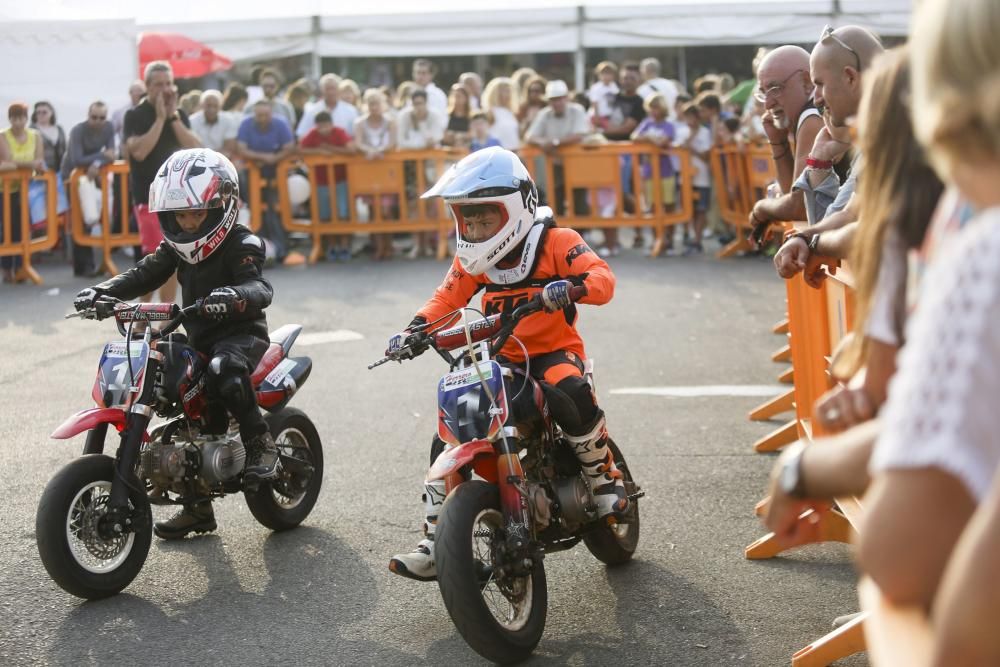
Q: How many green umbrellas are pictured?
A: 1